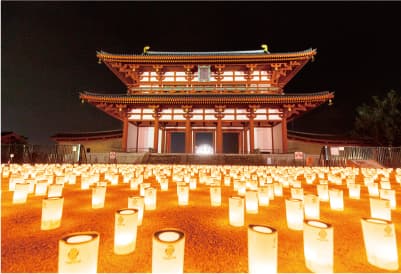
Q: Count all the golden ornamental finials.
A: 2